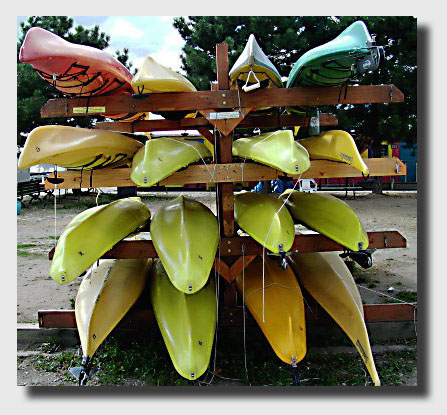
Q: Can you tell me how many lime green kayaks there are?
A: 7